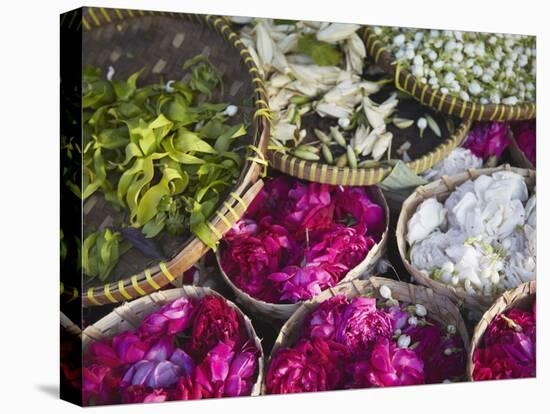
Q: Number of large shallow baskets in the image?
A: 3